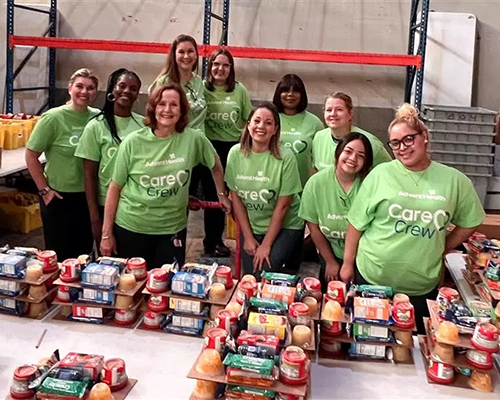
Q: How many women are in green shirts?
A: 10